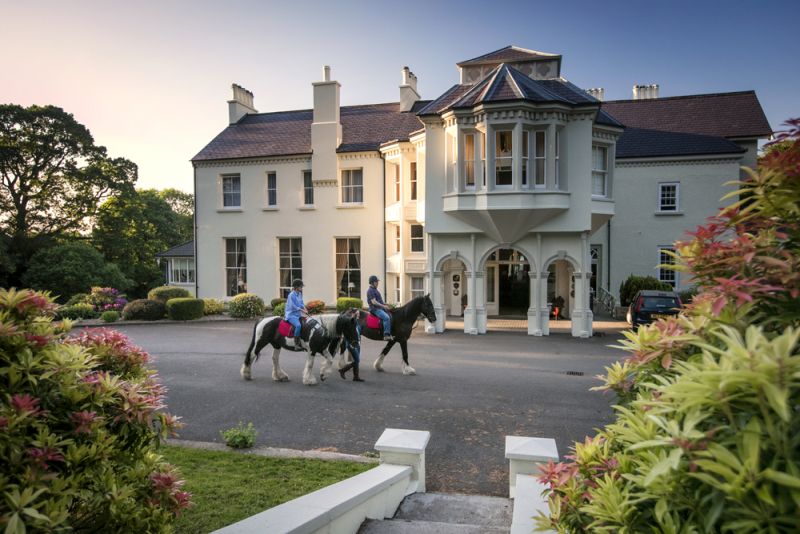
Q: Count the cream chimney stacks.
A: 5